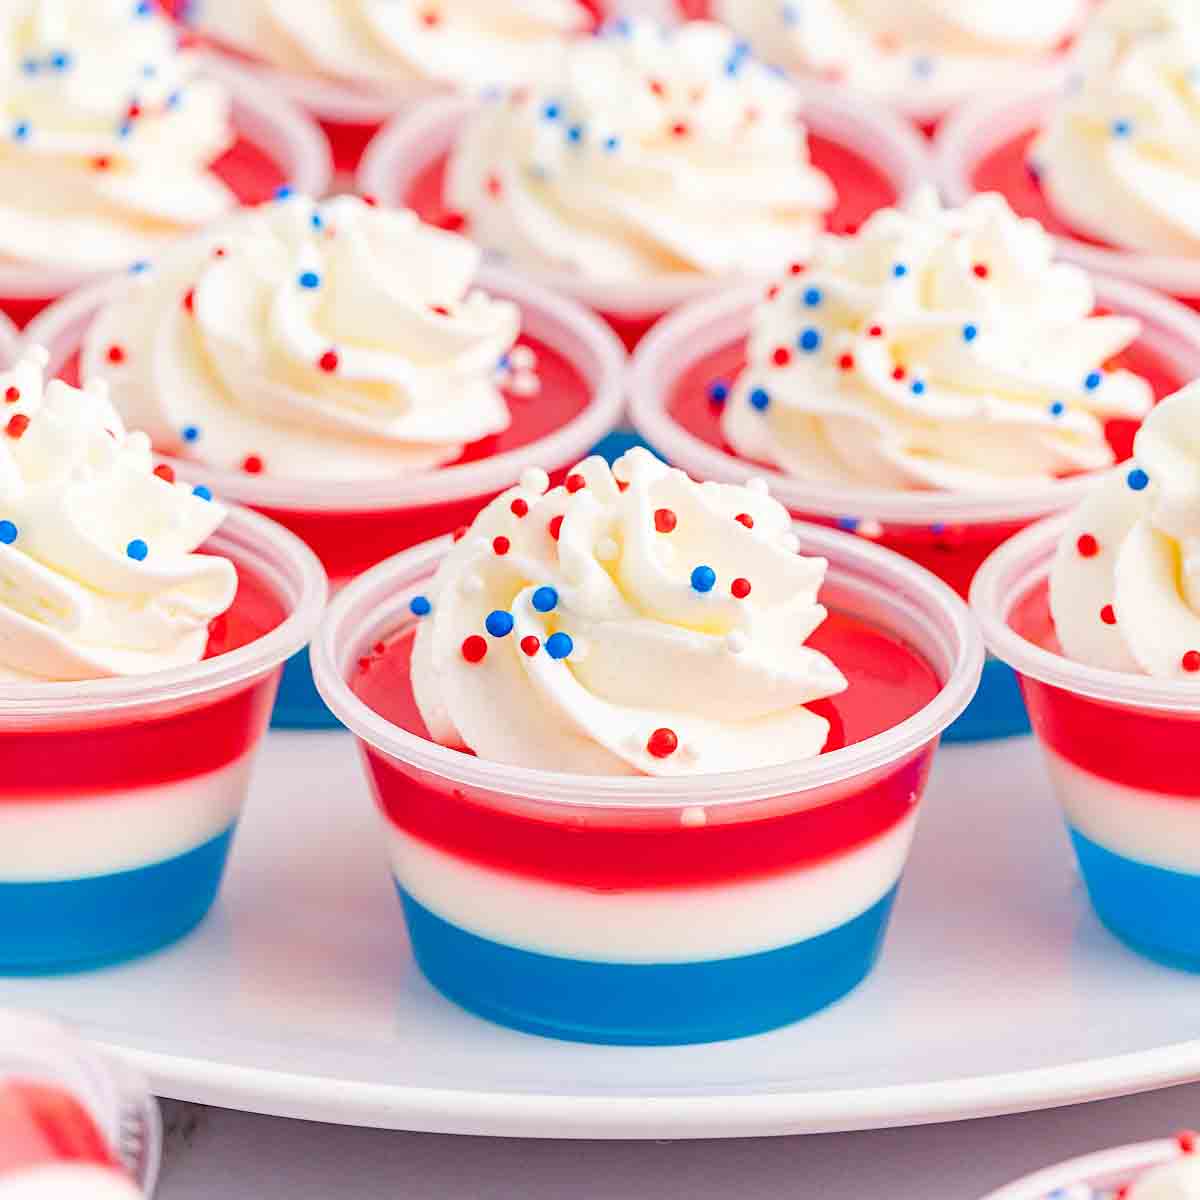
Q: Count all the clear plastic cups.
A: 13